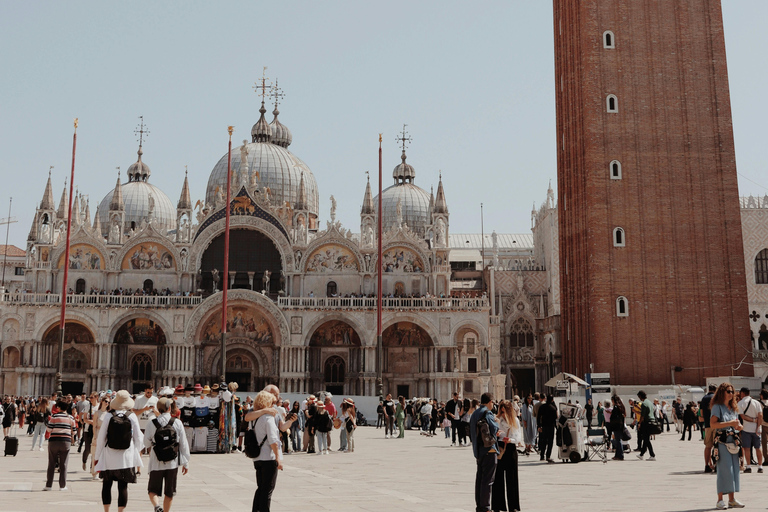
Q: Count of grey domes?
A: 3